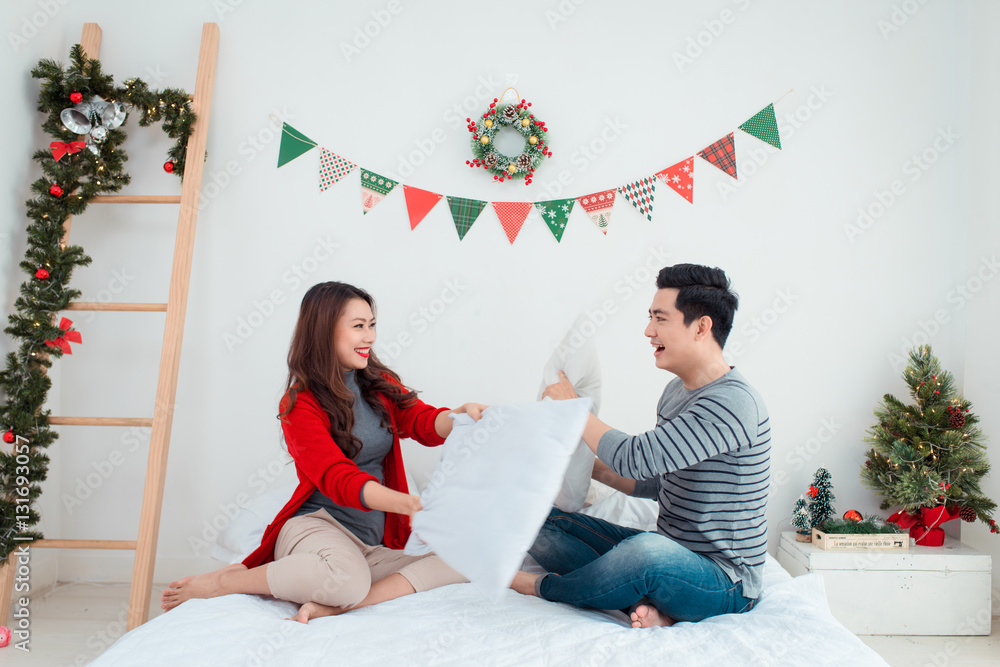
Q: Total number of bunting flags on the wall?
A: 12